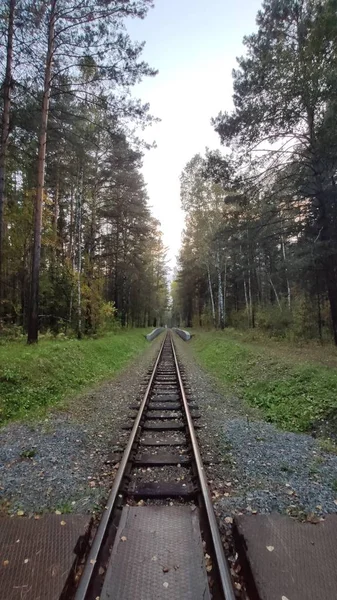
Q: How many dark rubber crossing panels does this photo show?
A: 3